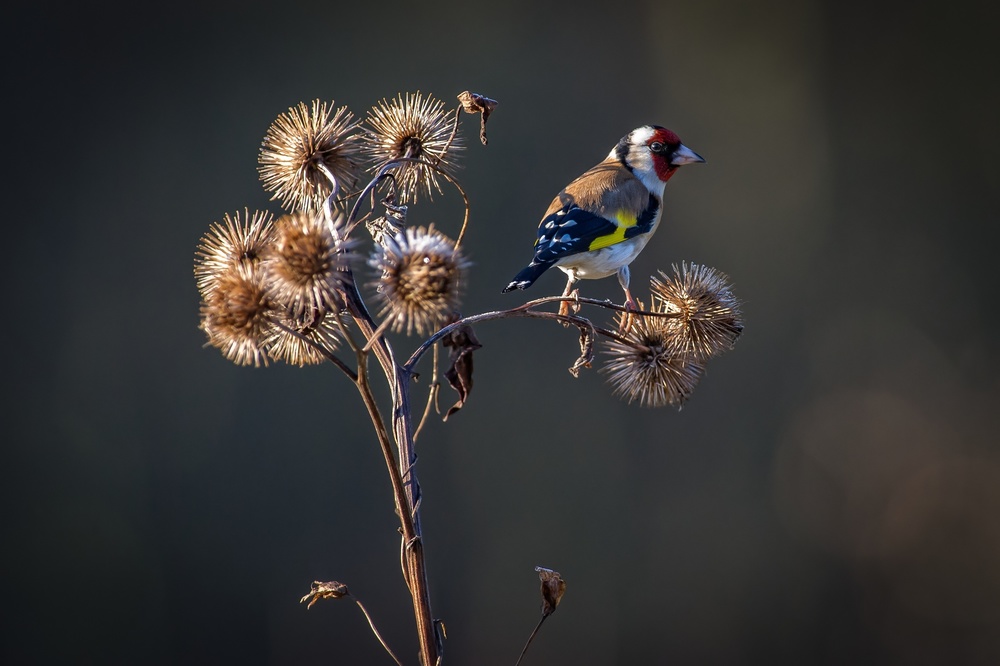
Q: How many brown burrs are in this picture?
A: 9